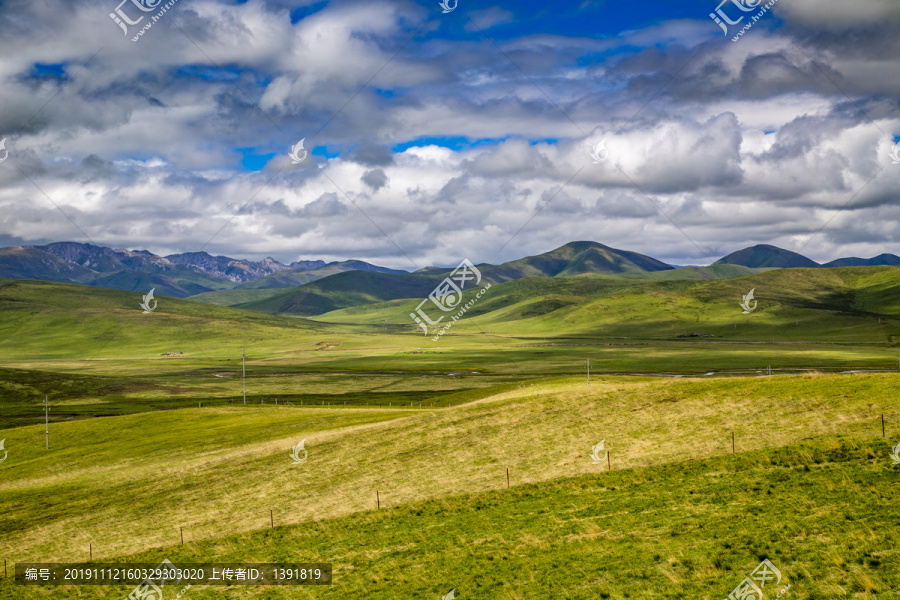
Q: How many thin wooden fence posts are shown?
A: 9